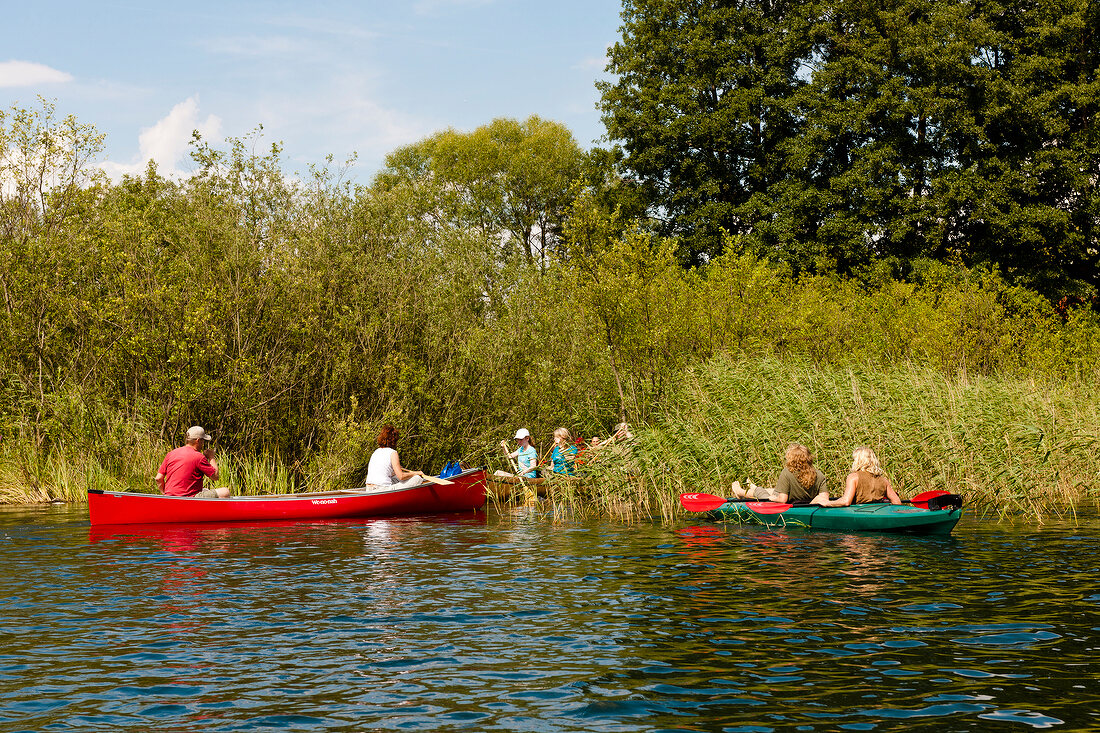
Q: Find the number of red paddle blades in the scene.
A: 3